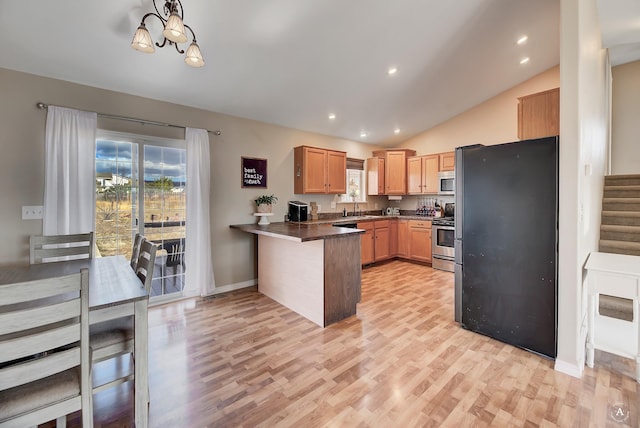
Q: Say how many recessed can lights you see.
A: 6